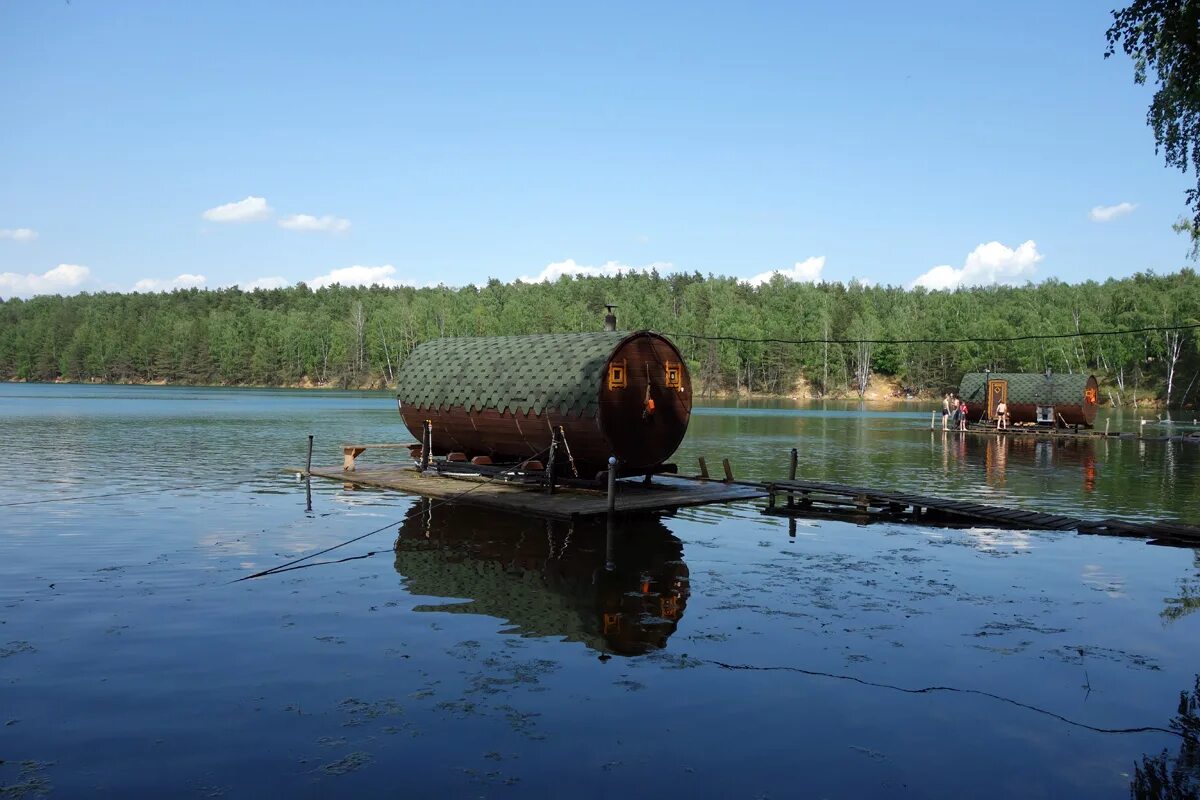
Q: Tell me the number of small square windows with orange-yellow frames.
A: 2